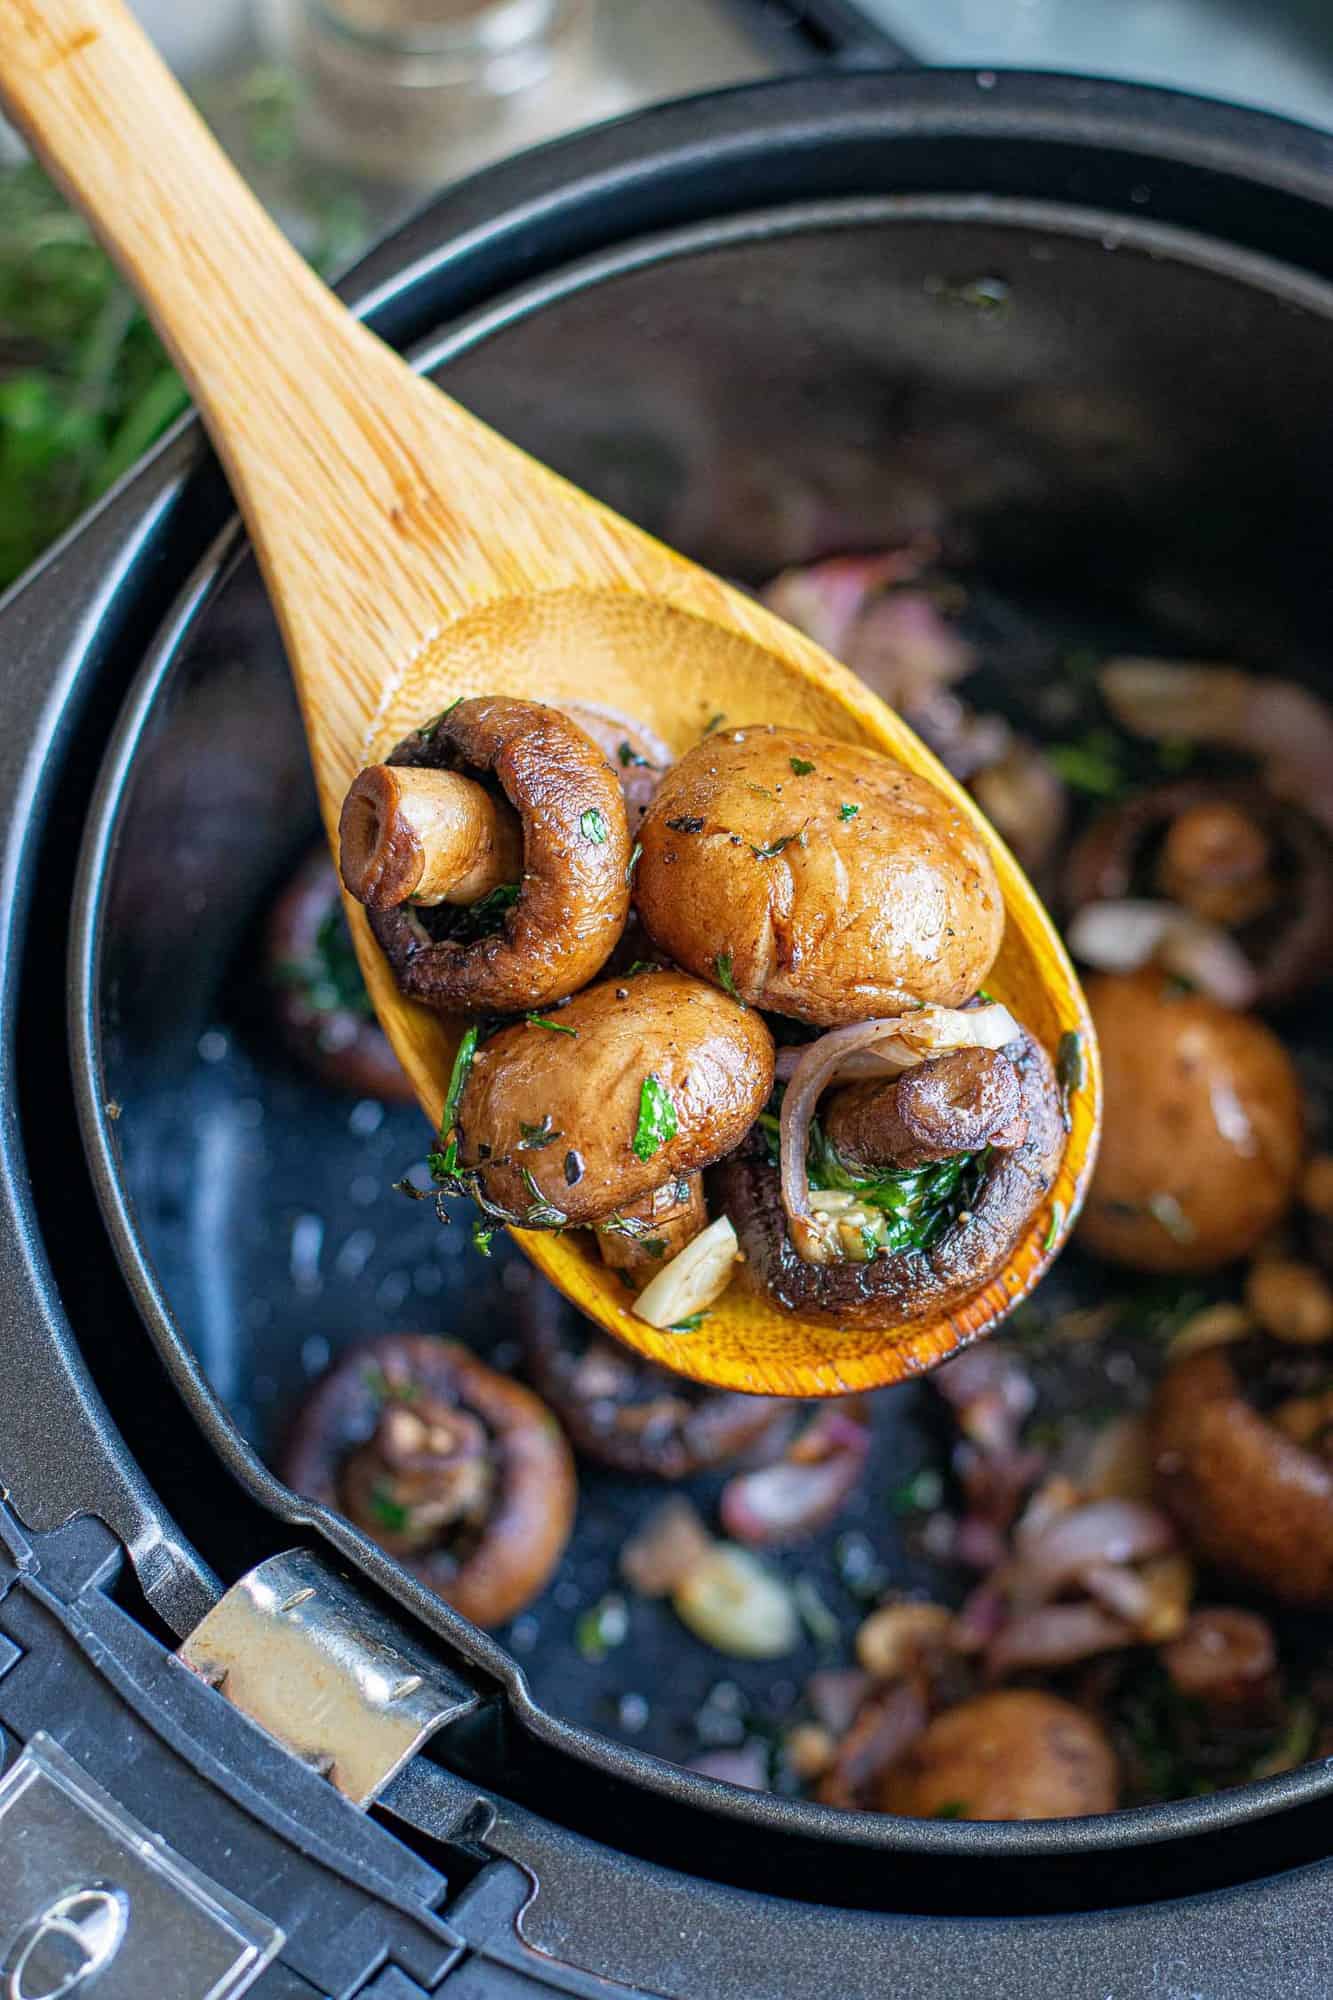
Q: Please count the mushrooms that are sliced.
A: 0